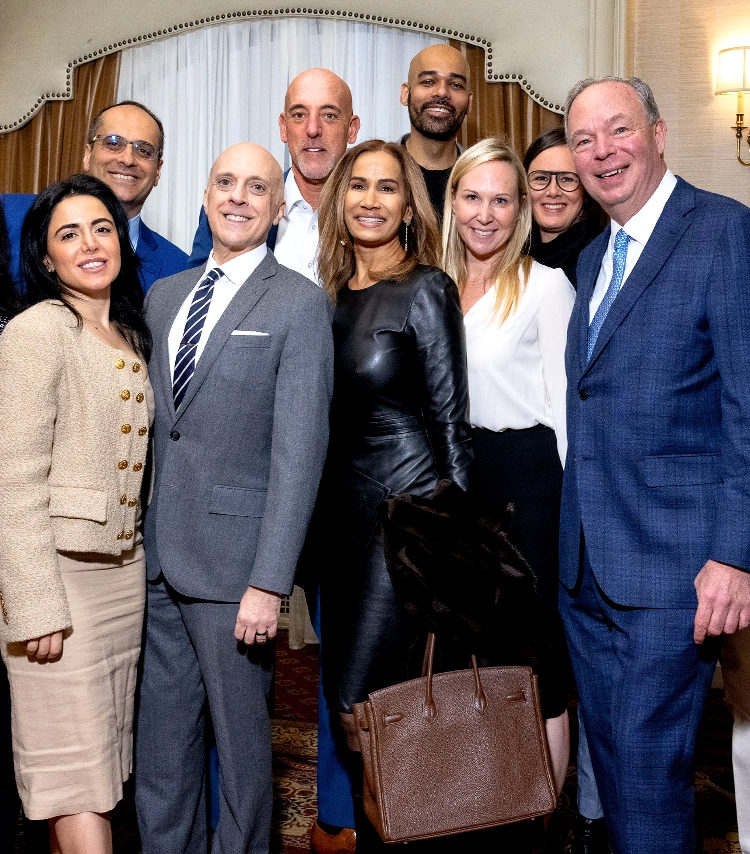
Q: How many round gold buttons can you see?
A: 12